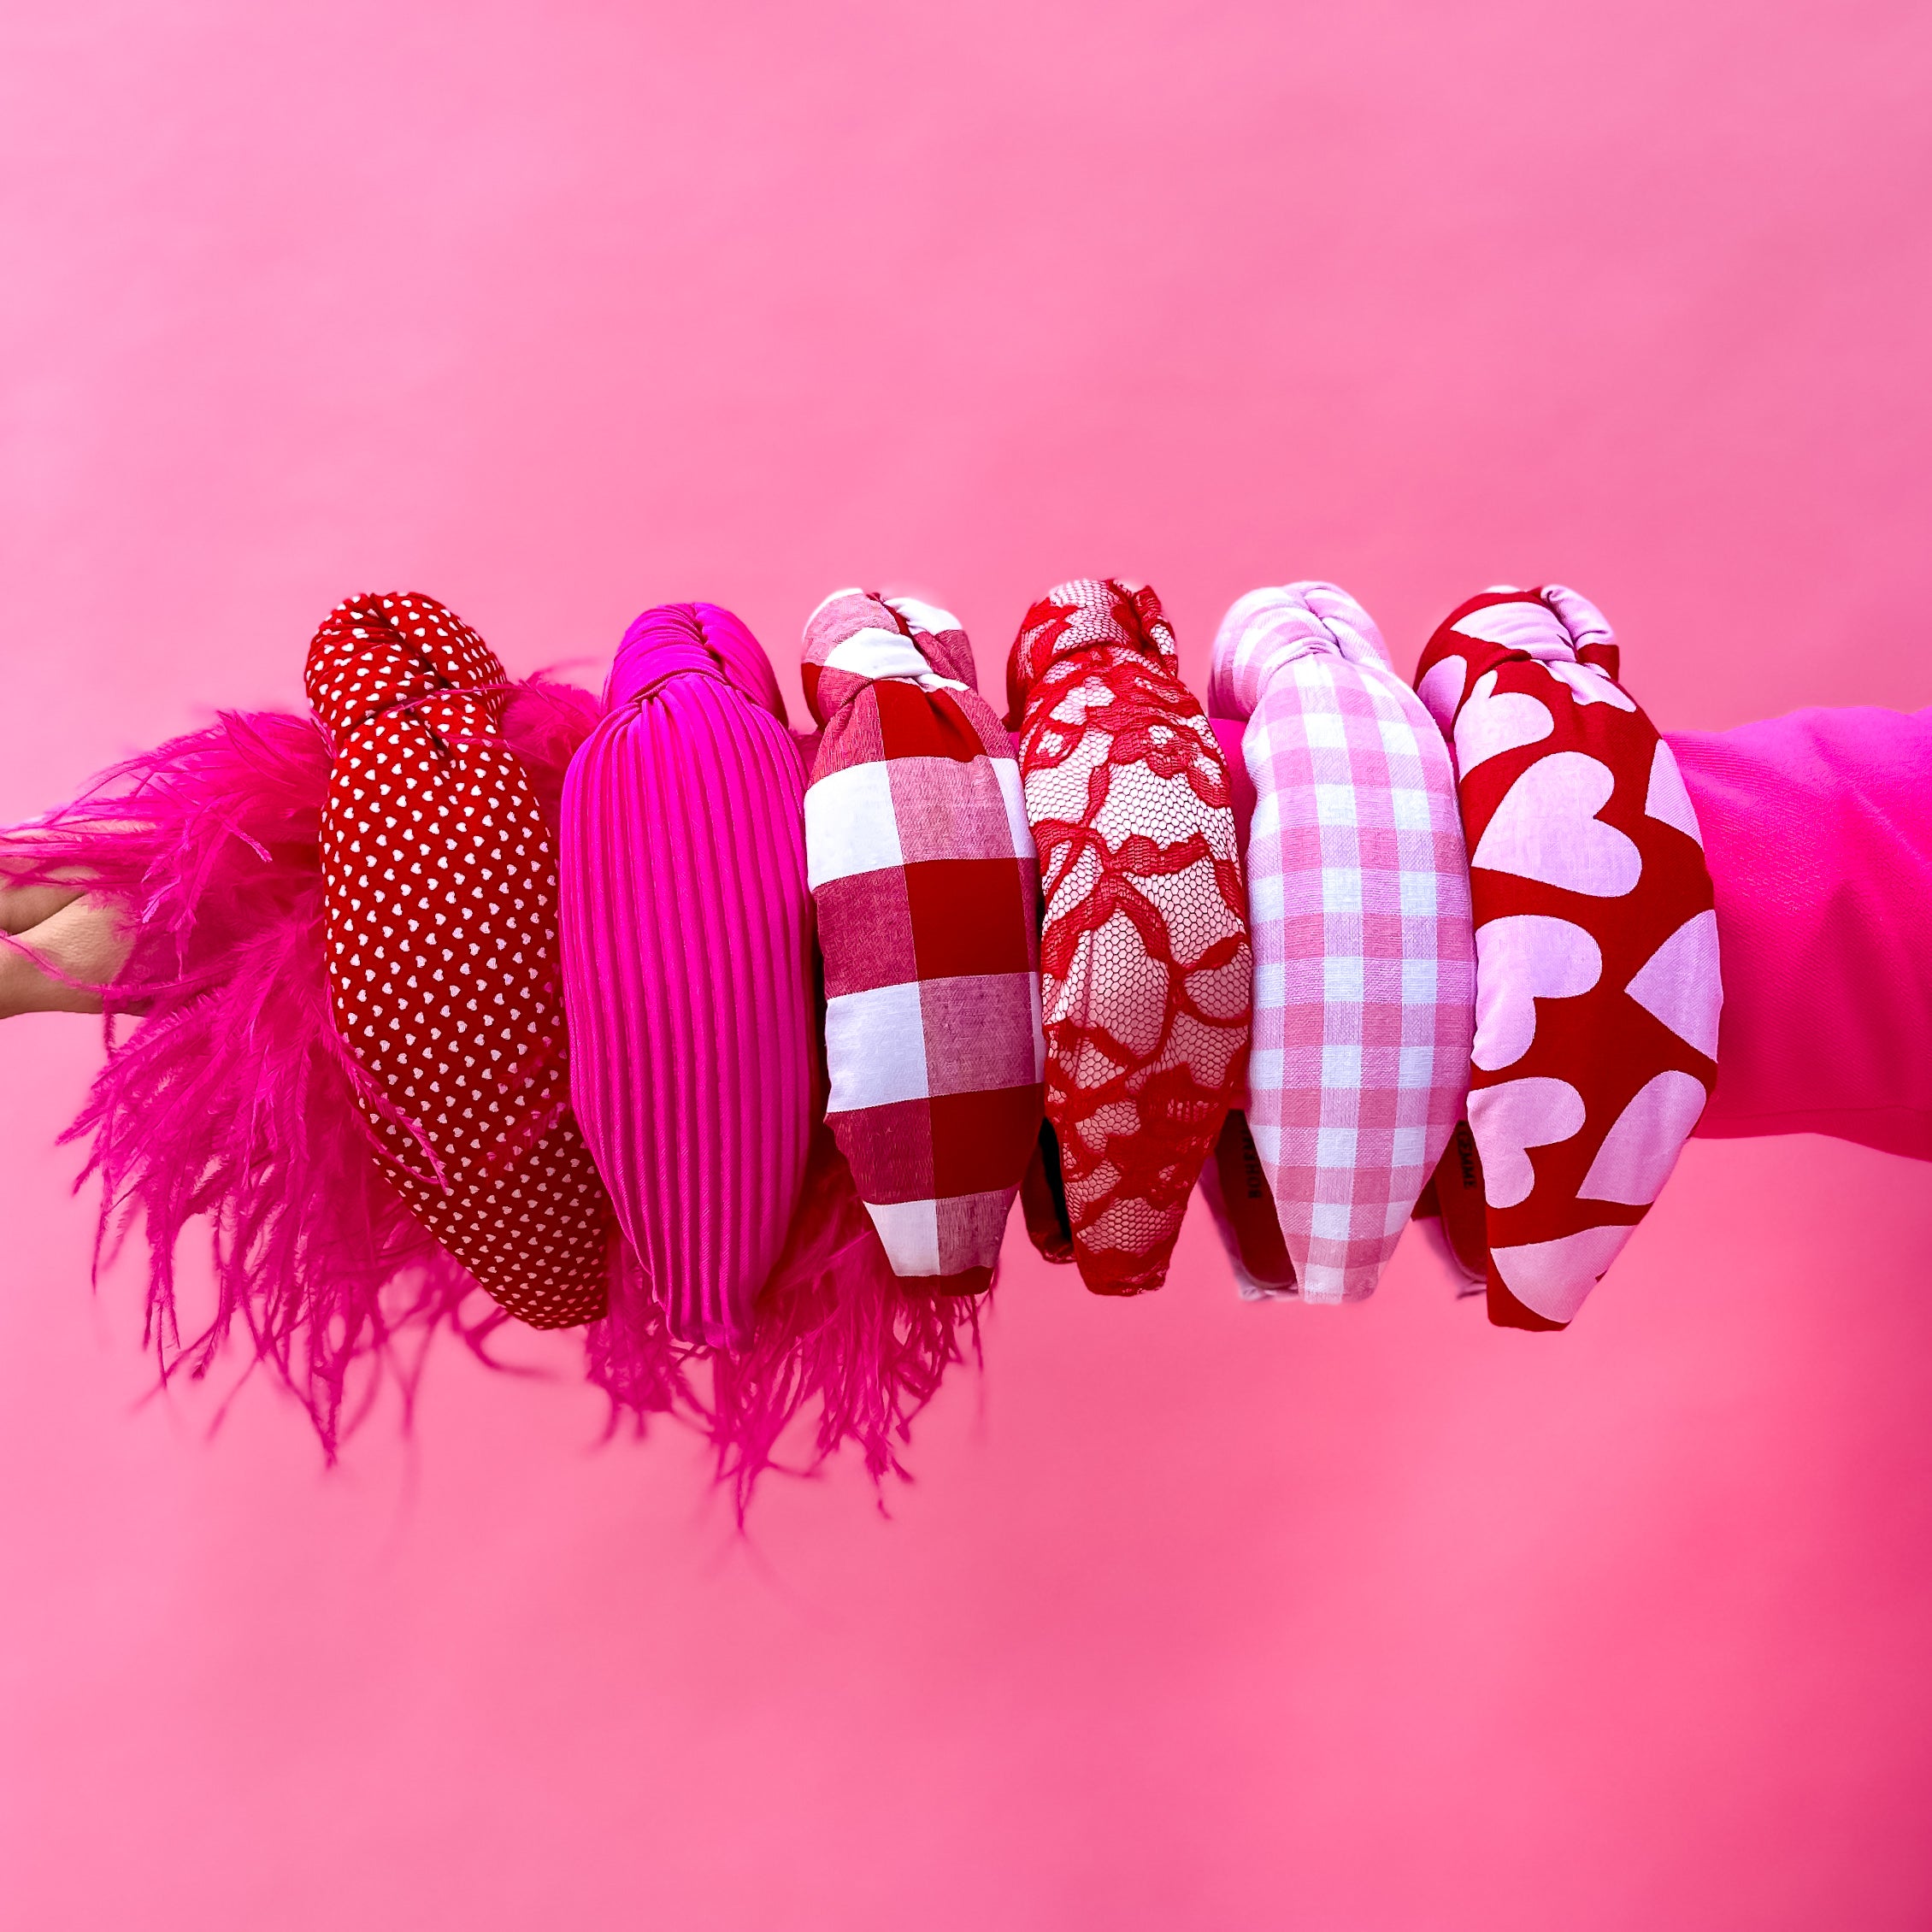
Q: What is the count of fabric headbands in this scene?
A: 6